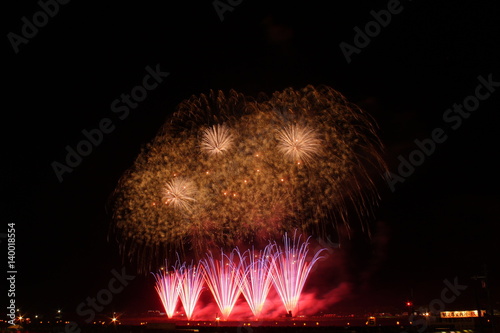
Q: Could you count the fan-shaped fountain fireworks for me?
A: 5